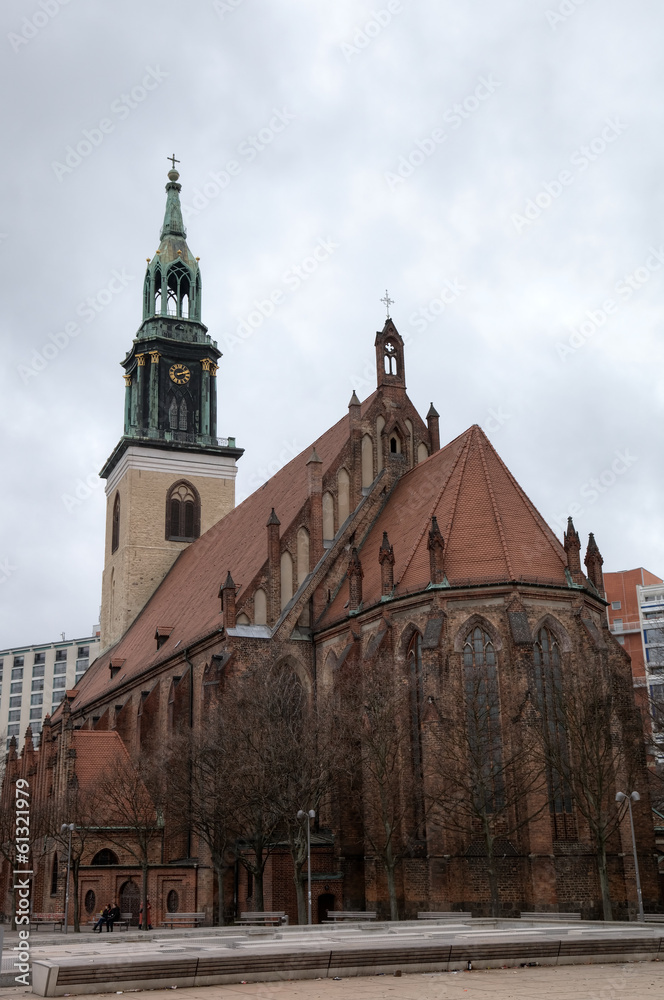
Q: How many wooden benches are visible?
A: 8